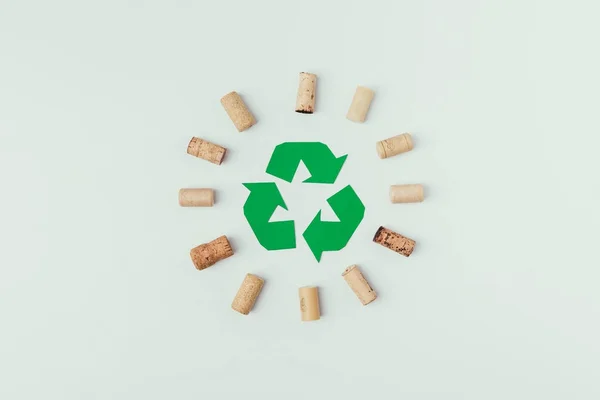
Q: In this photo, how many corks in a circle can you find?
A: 12